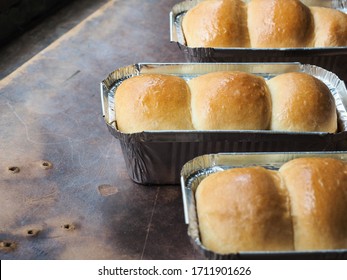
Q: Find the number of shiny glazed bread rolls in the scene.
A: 8